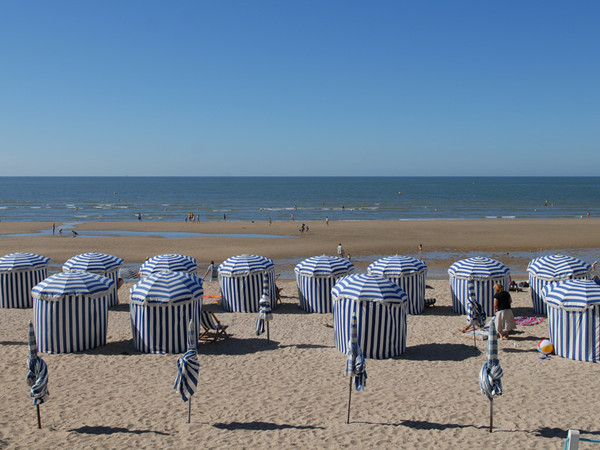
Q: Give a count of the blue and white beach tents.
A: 12